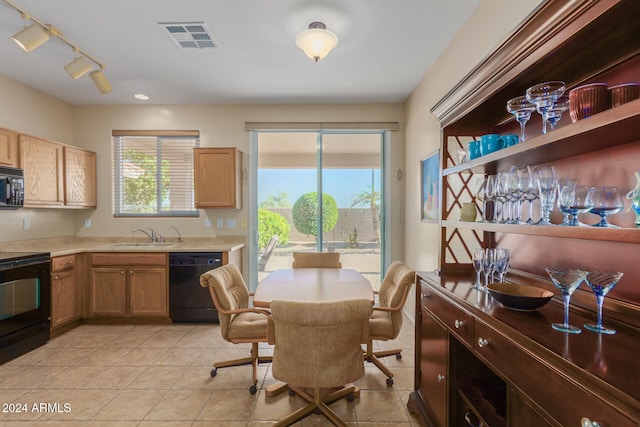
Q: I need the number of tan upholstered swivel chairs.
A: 4